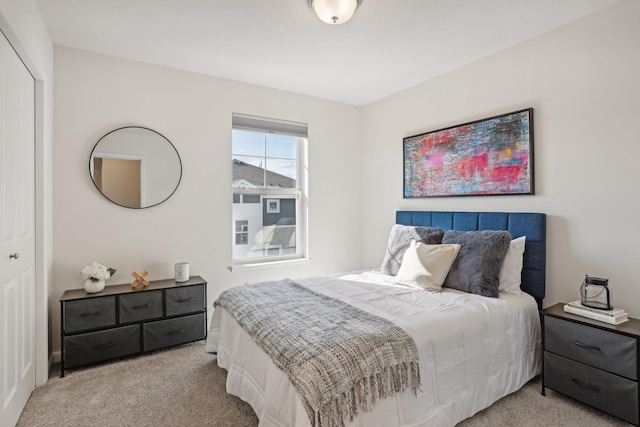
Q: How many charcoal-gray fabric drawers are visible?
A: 7